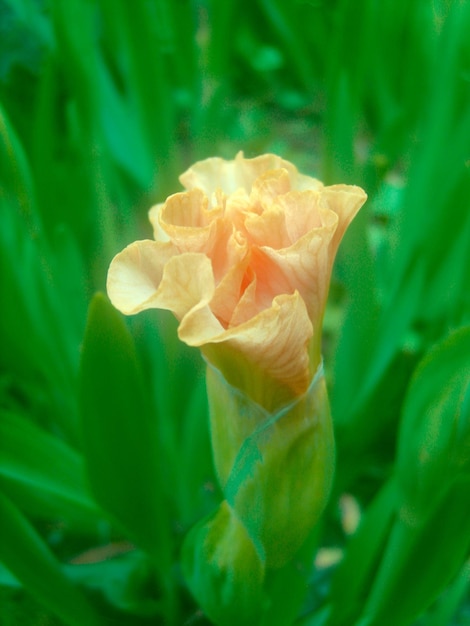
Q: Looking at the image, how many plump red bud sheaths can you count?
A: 0